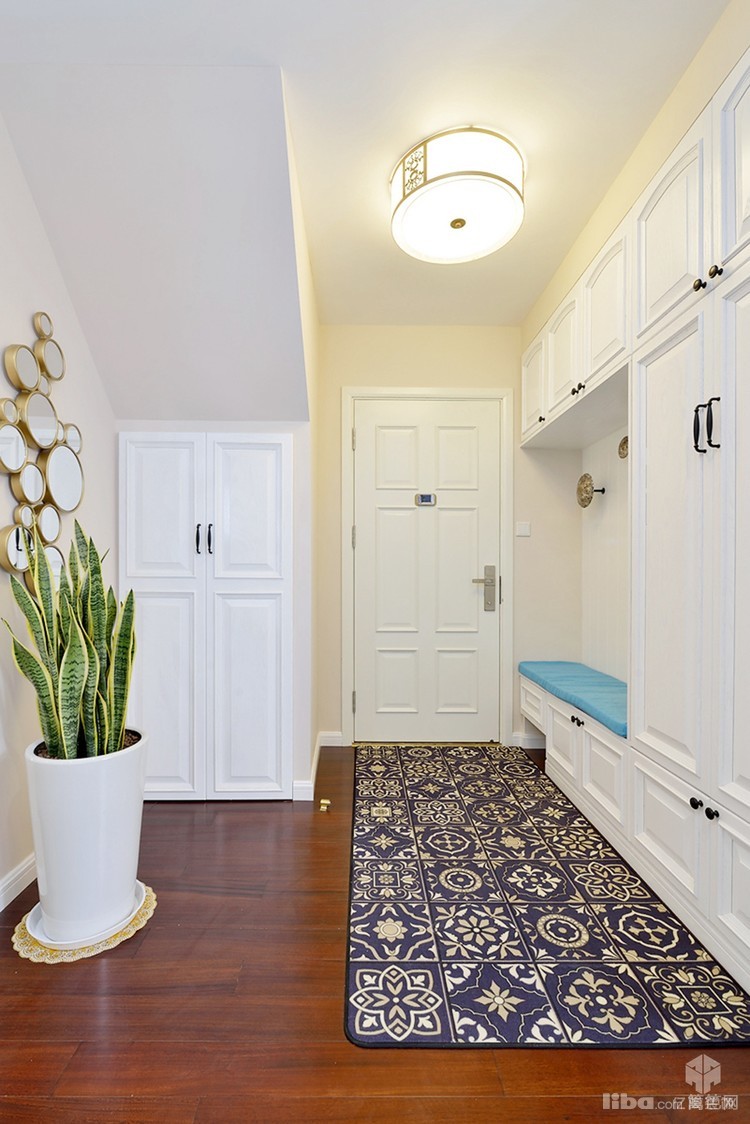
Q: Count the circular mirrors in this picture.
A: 15